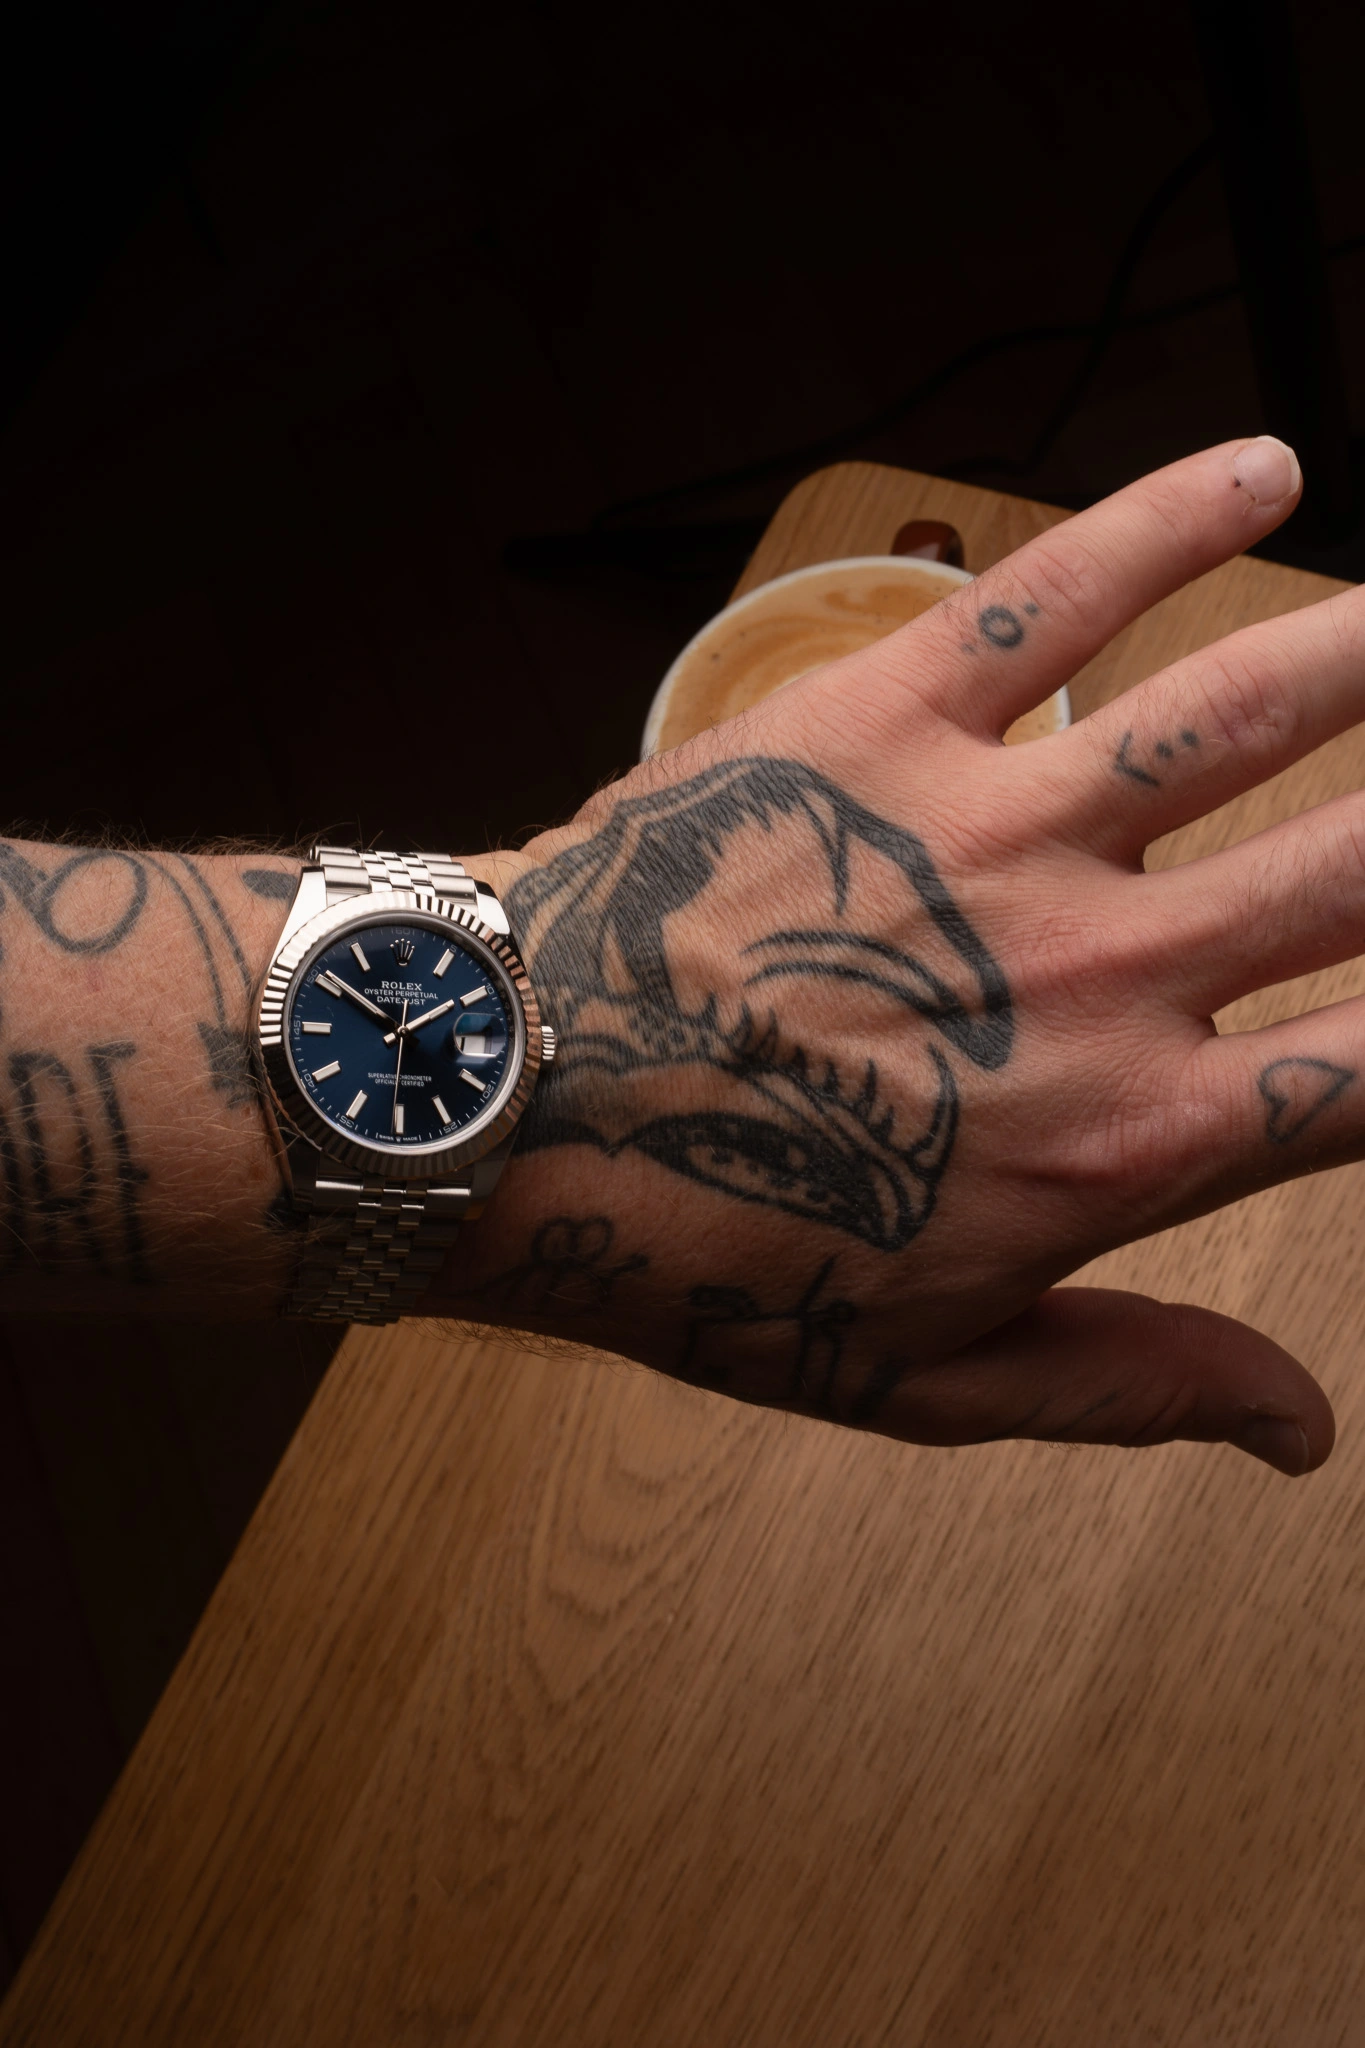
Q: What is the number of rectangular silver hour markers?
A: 10